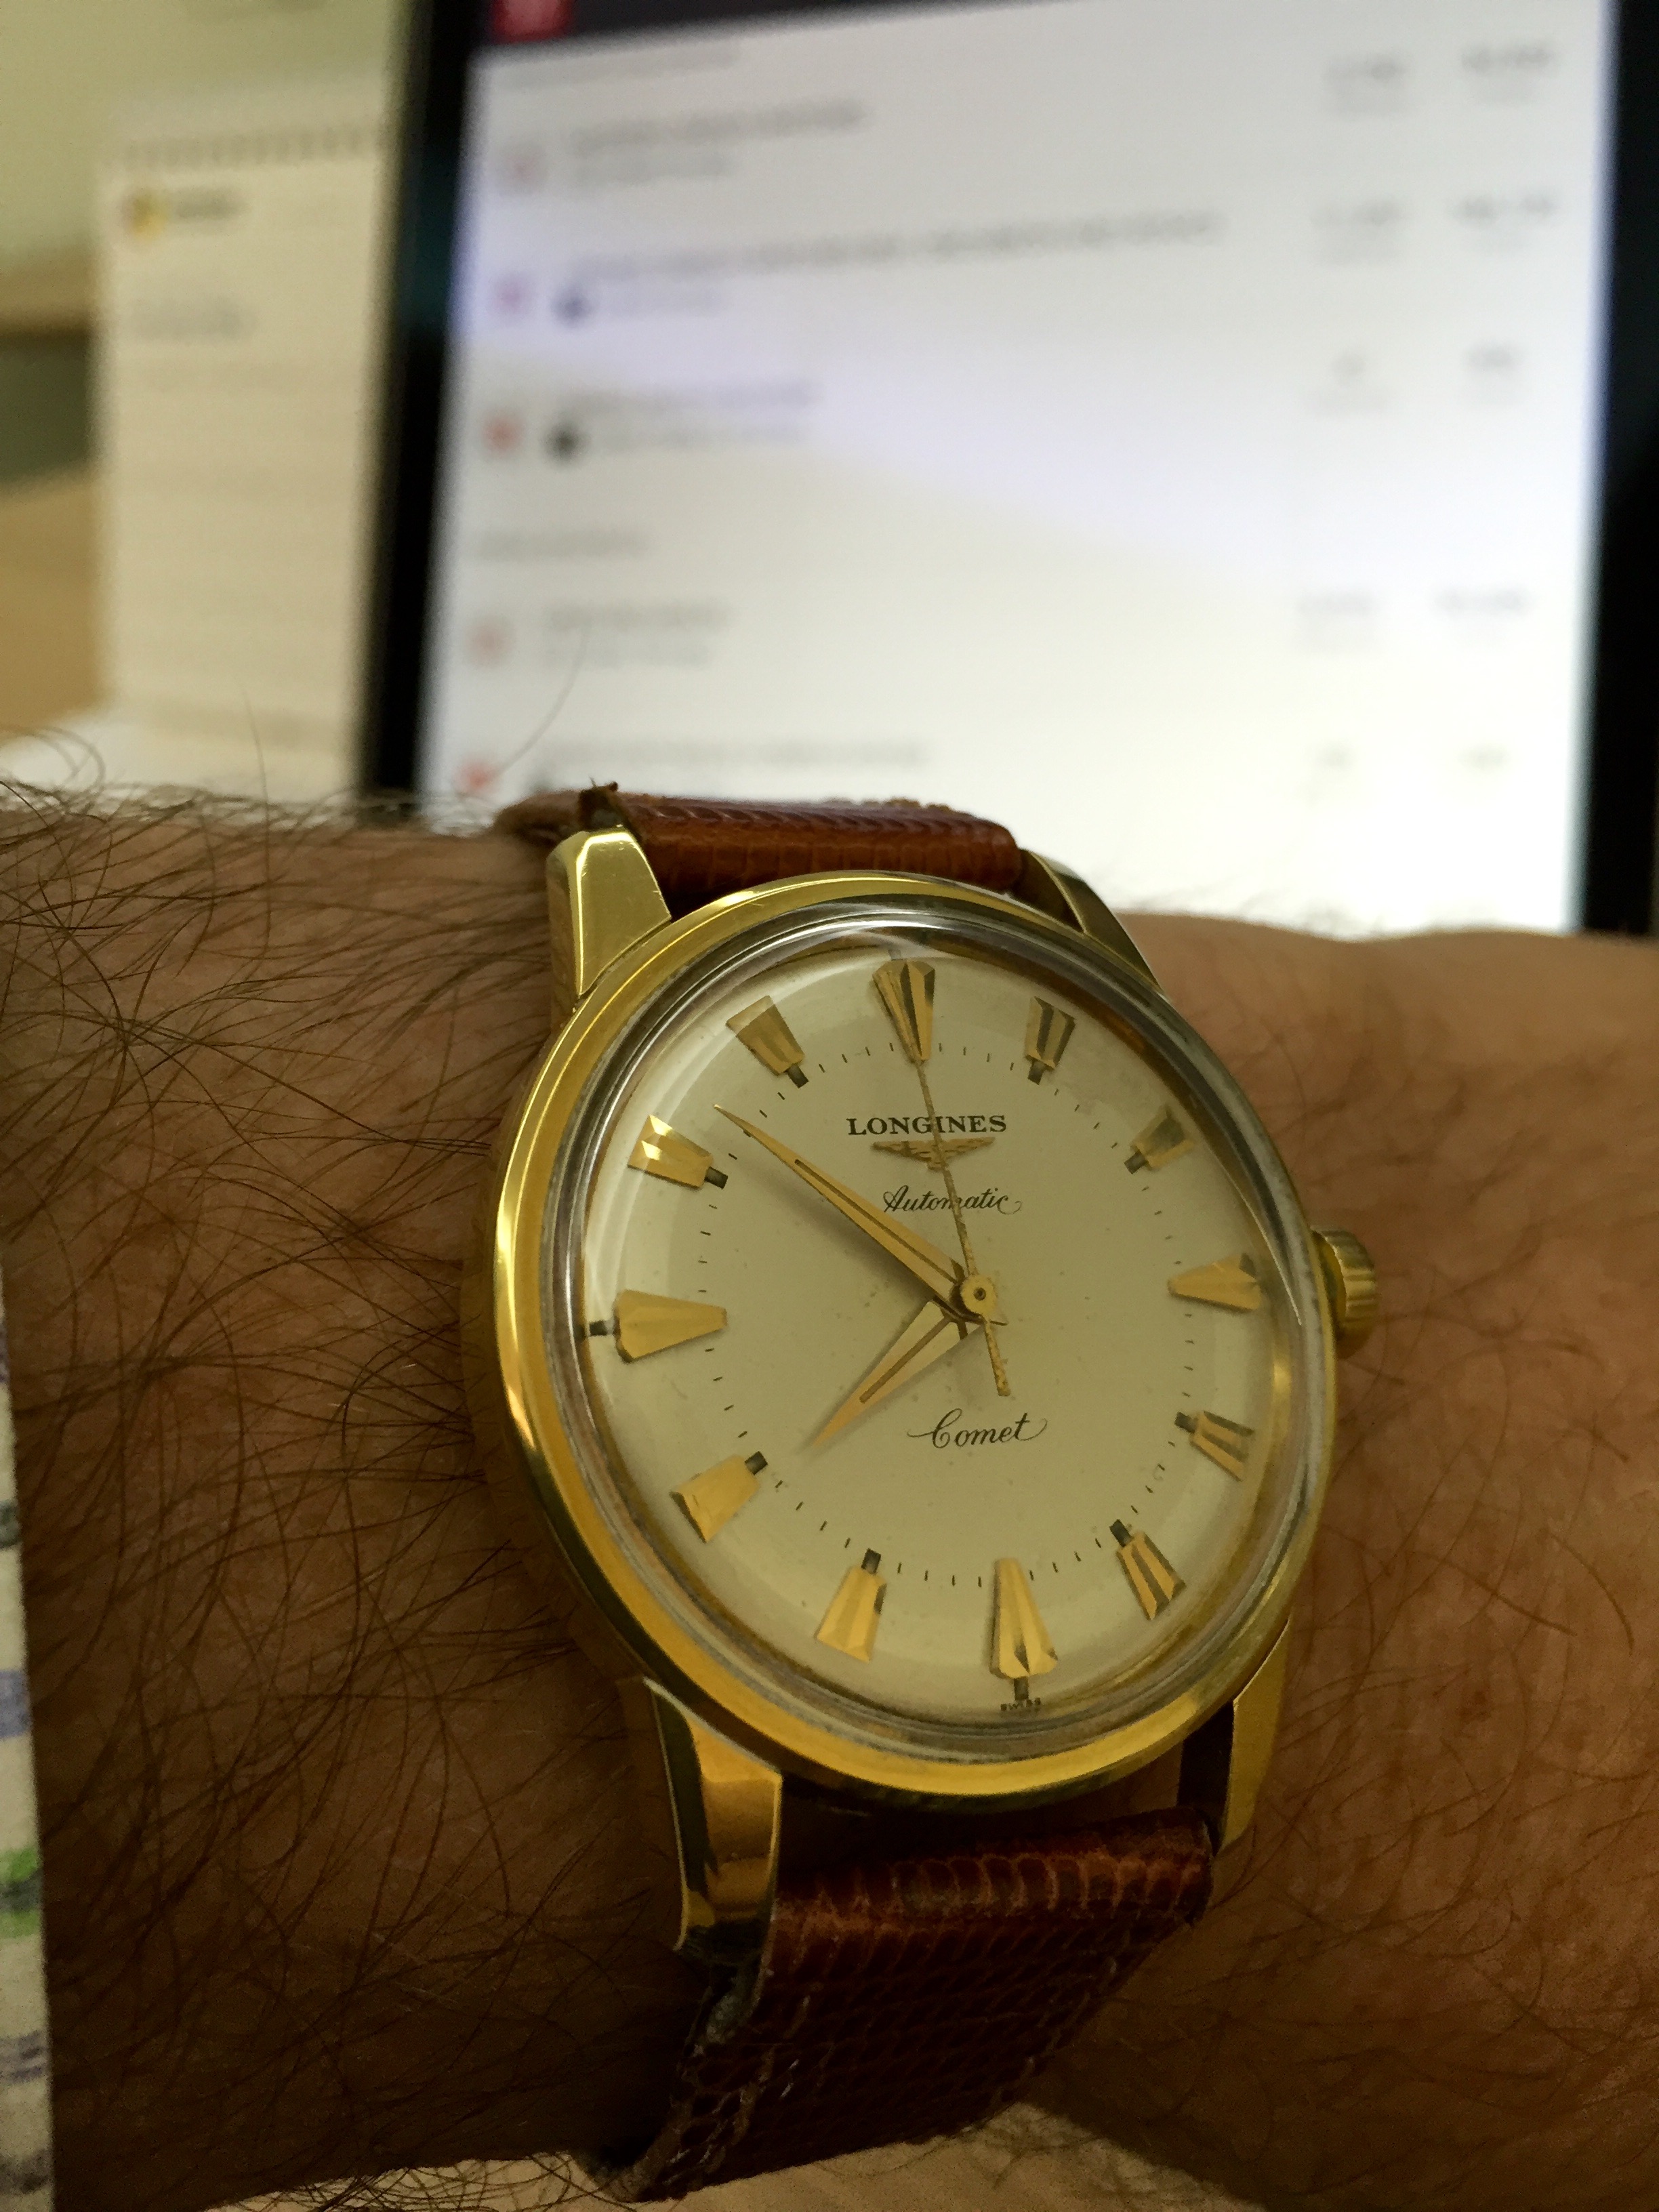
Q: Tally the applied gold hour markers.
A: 12